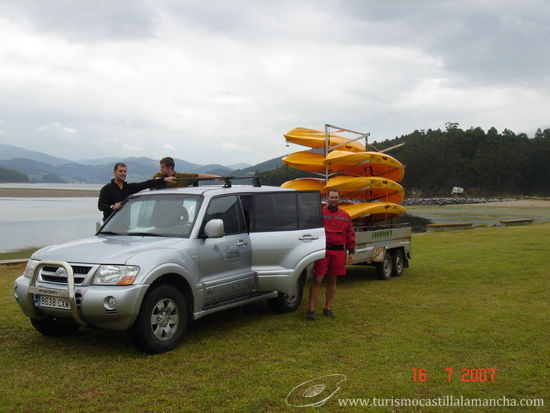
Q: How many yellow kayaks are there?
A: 6